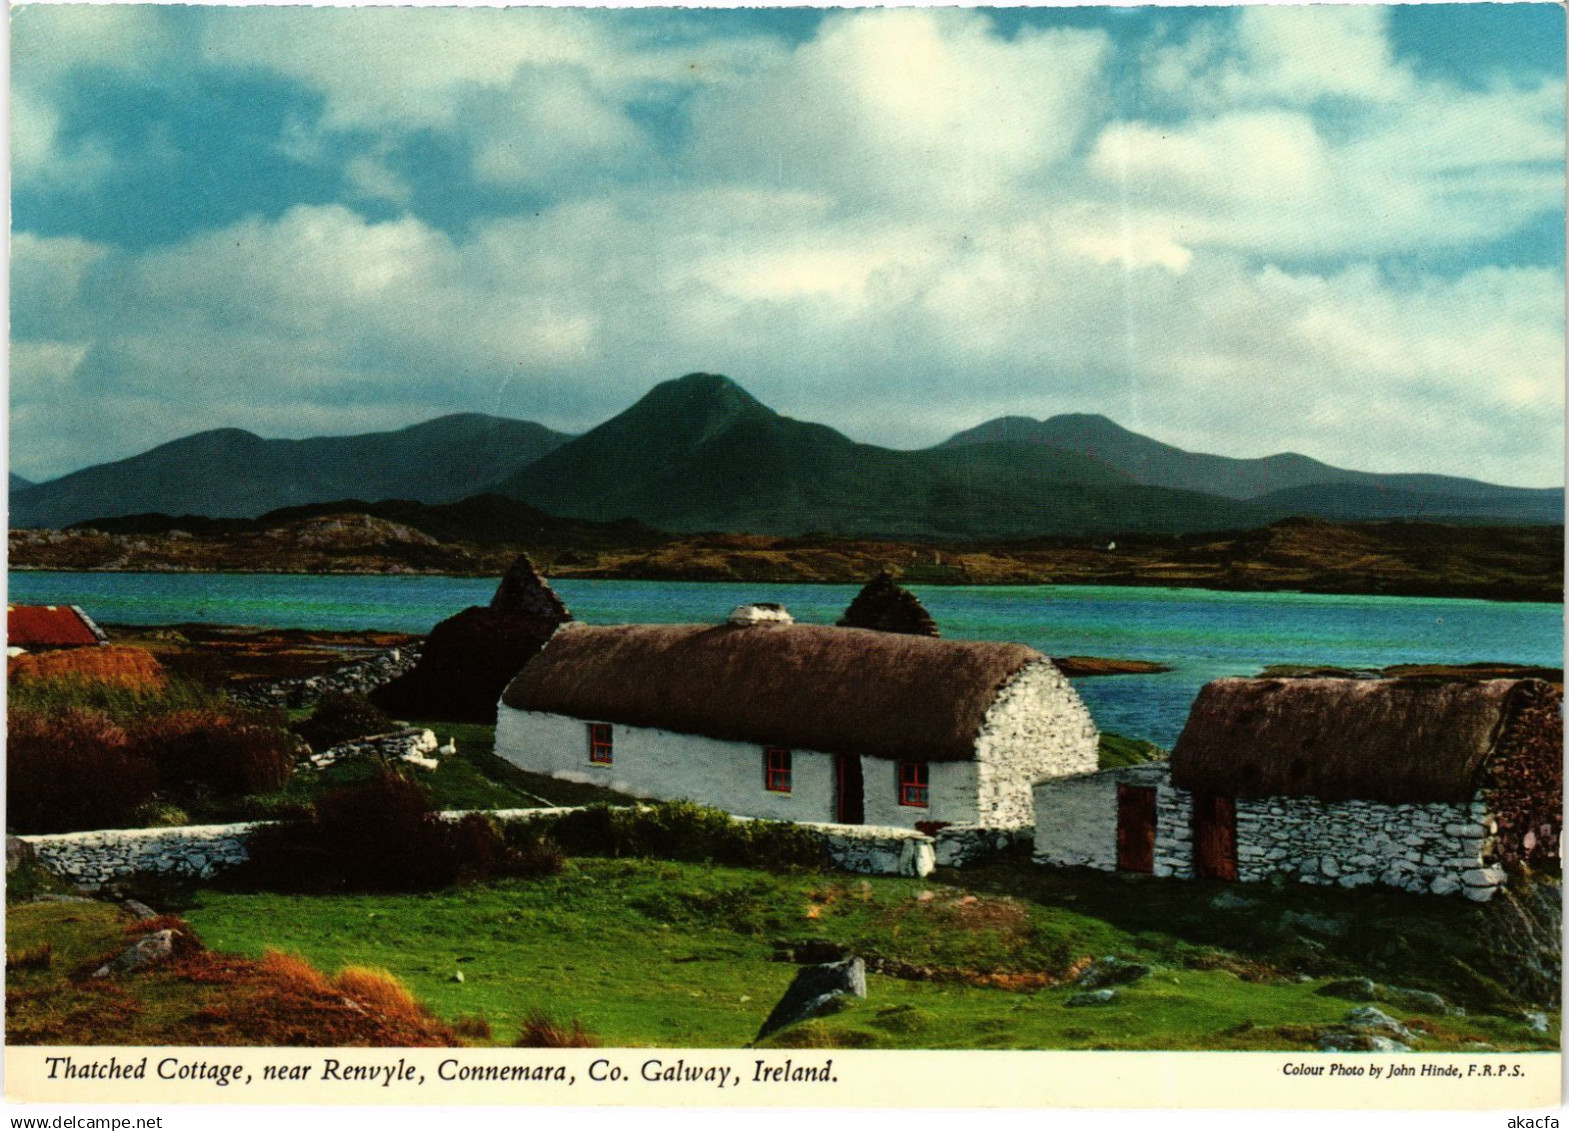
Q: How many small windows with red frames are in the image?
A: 3